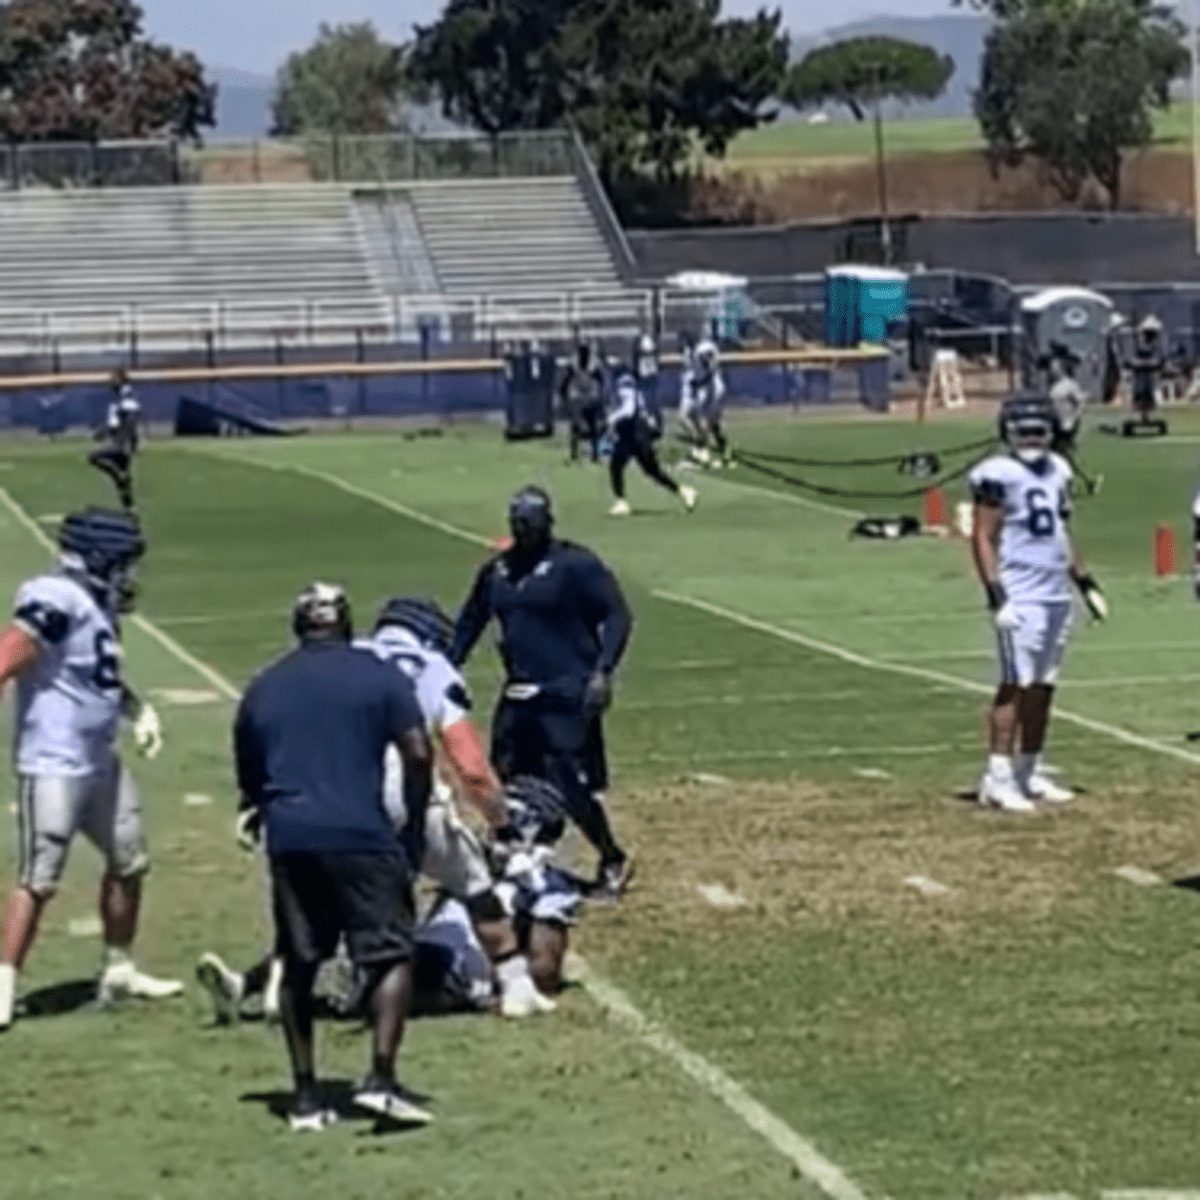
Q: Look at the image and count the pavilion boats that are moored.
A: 0